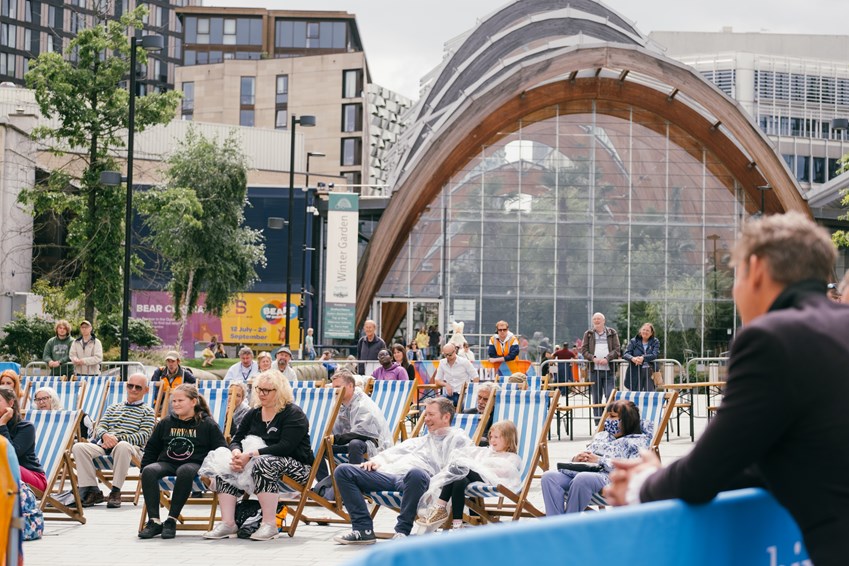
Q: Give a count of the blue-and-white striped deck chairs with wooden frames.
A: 15